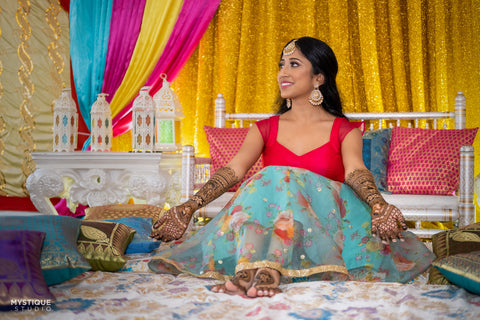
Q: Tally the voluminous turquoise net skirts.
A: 1